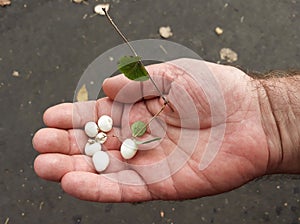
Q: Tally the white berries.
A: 6